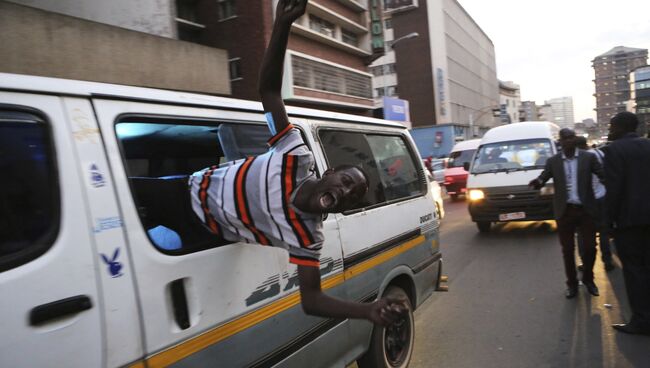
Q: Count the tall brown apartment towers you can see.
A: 1